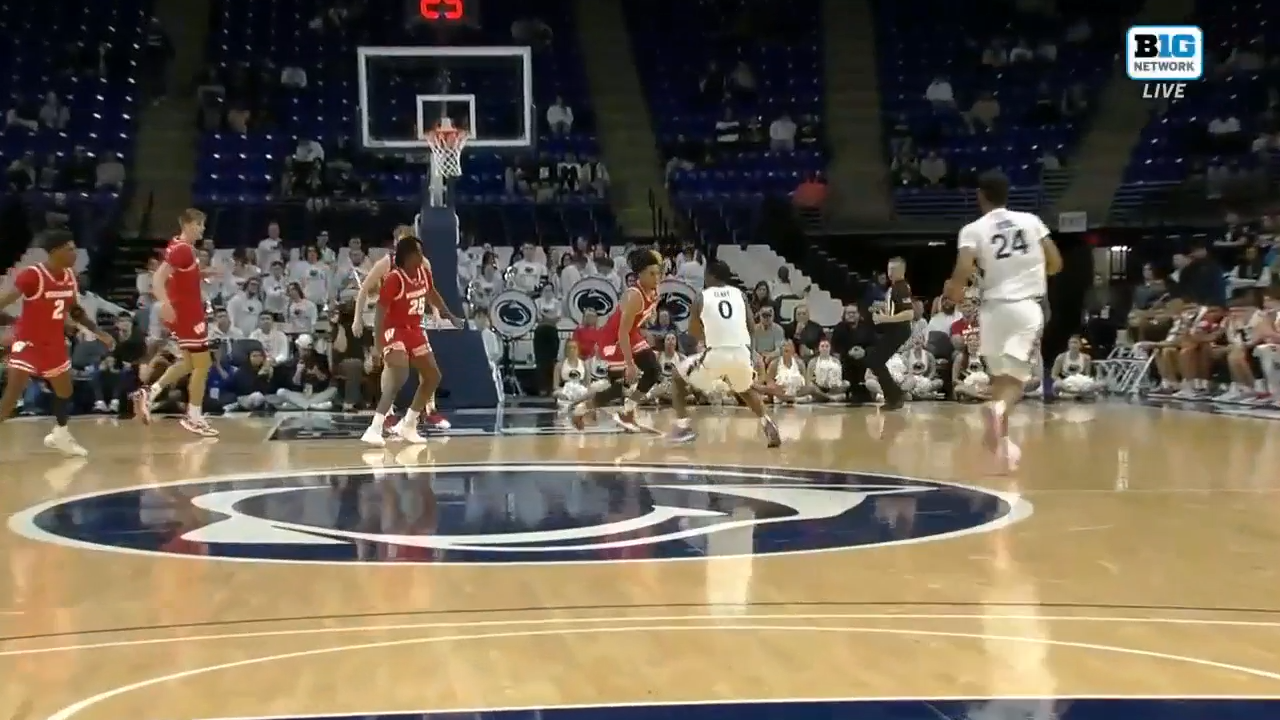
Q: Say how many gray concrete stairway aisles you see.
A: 4